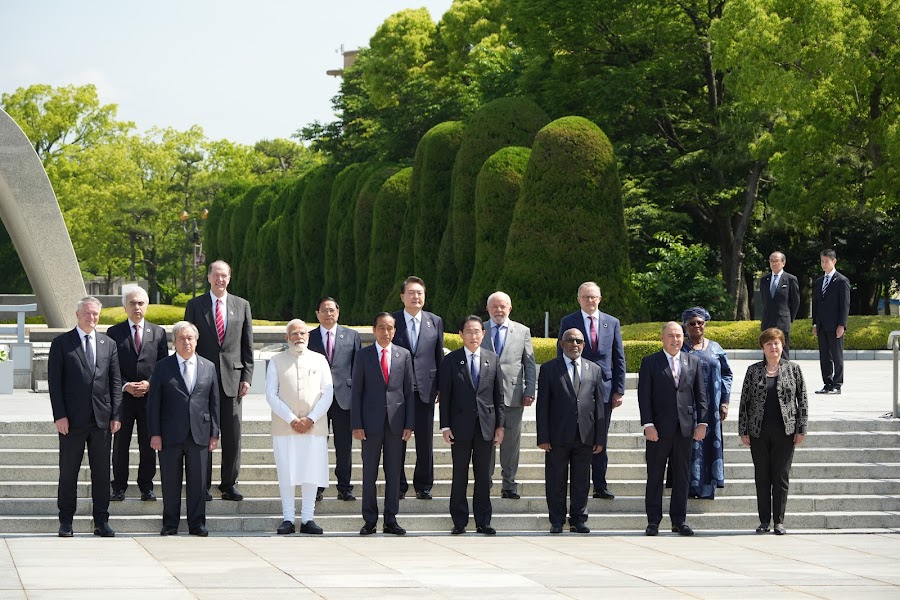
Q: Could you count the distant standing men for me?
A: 2